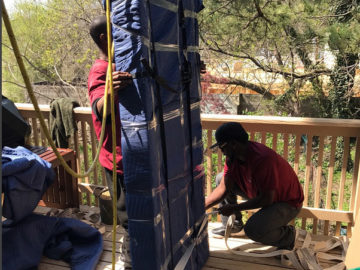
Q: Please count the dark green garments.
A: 1